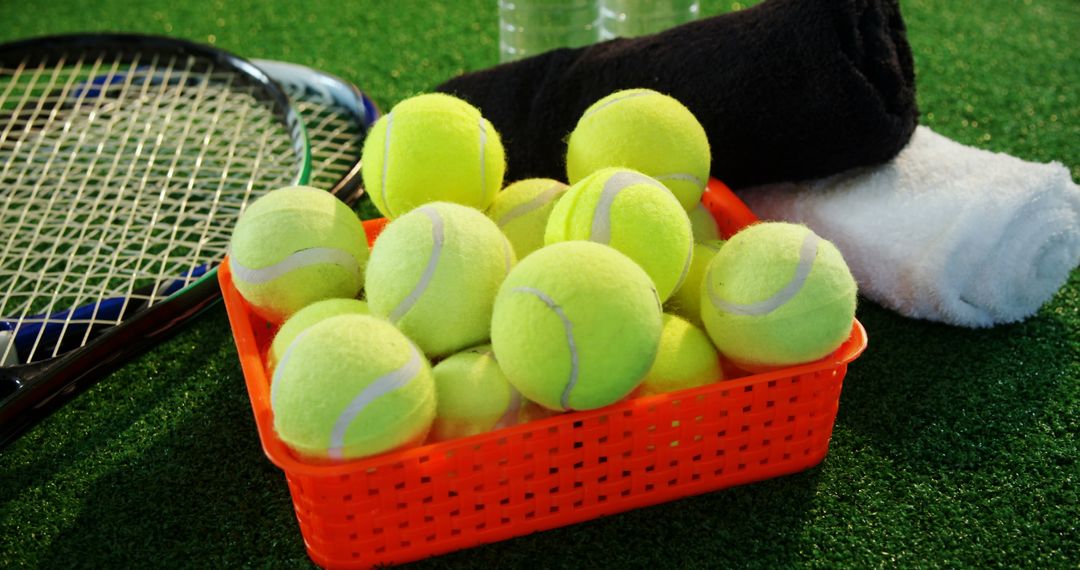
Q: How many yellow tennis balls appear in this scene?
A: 14